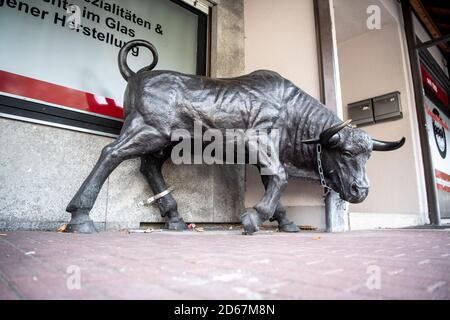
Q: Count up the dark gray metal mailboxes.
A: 2